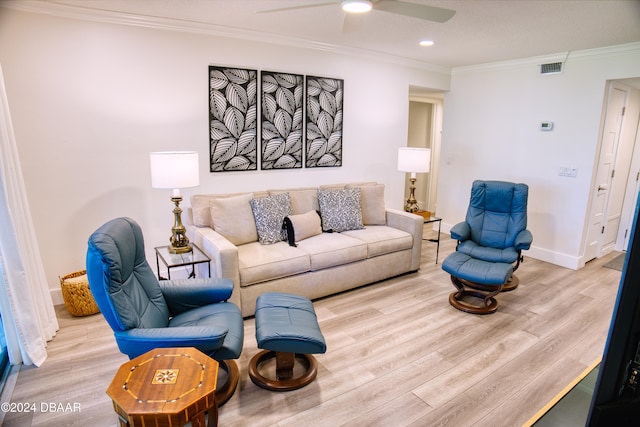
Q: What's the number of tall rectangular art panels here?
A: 3